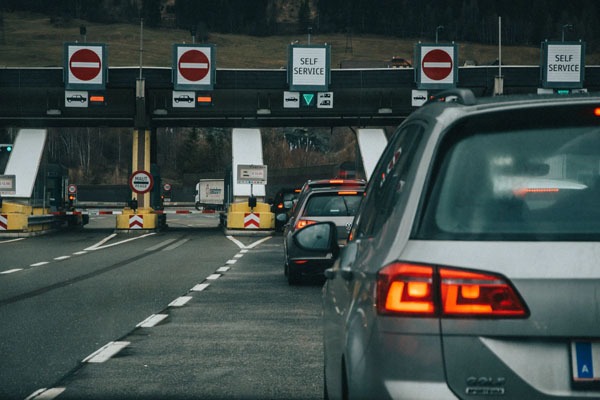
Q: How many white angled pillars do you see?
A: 3